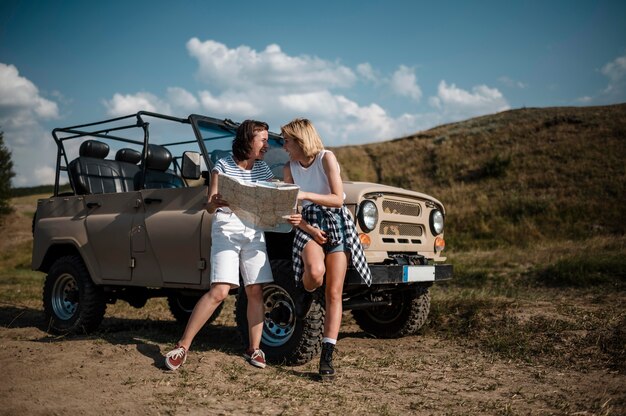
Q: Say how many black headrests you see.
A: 3